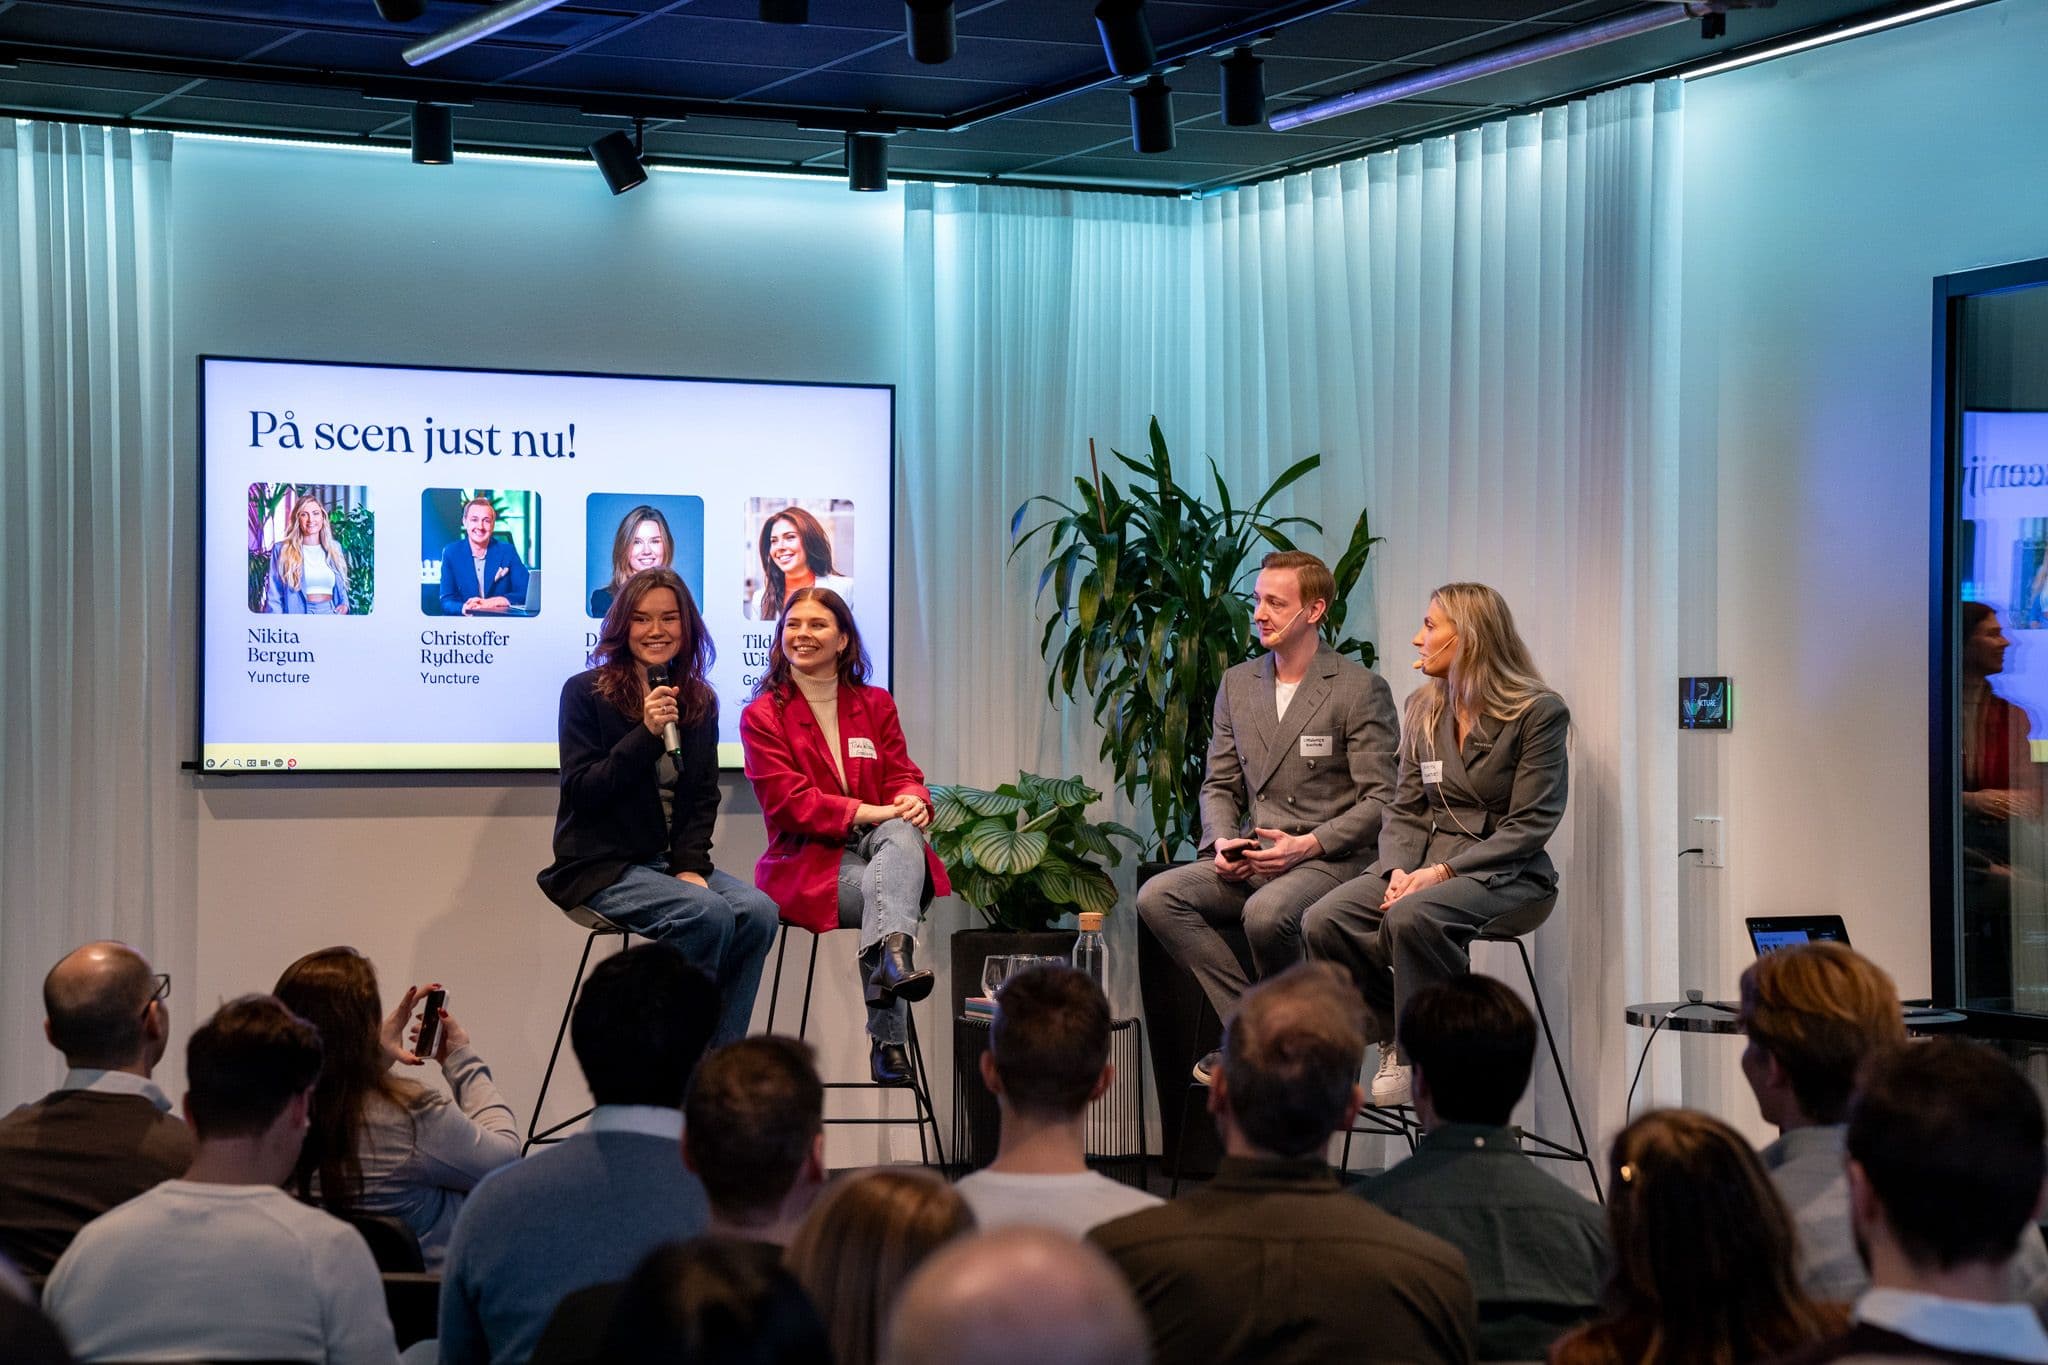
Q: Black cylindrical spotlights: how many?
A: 9